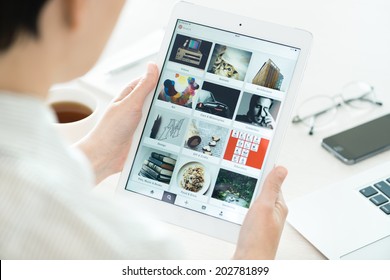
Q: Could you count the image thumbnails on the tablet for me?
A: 12